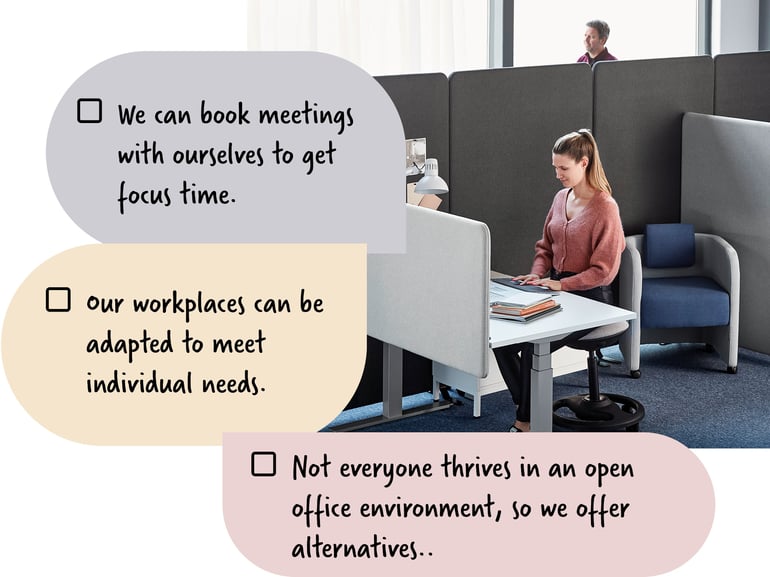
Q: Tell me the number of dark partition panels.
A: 4